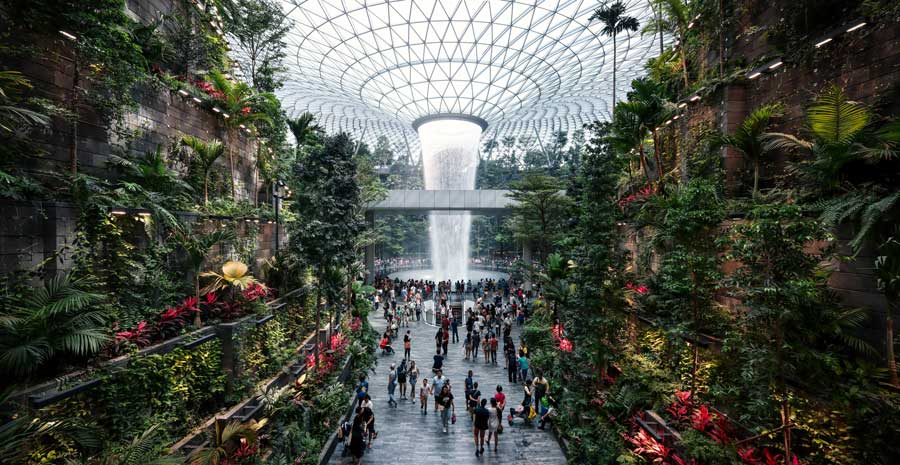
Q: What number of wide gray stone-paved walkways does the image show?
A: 1